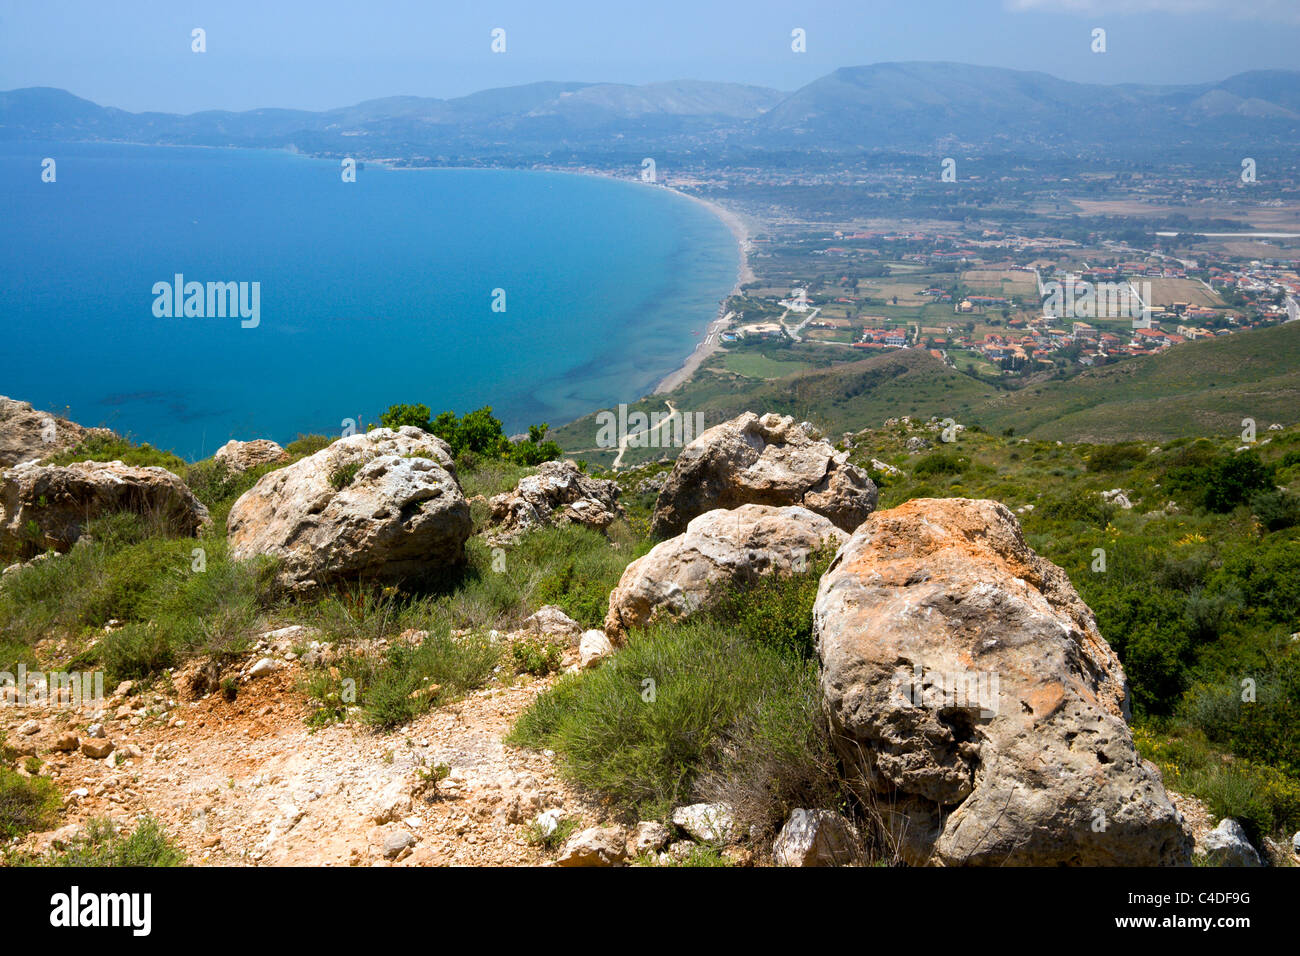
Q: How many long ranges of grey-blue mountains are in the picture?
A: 1